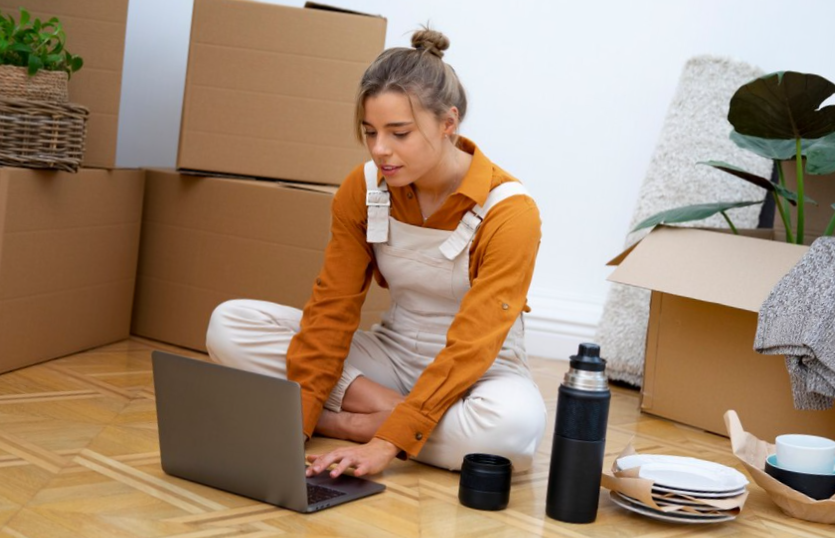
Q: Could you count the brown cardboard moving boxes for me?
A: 5